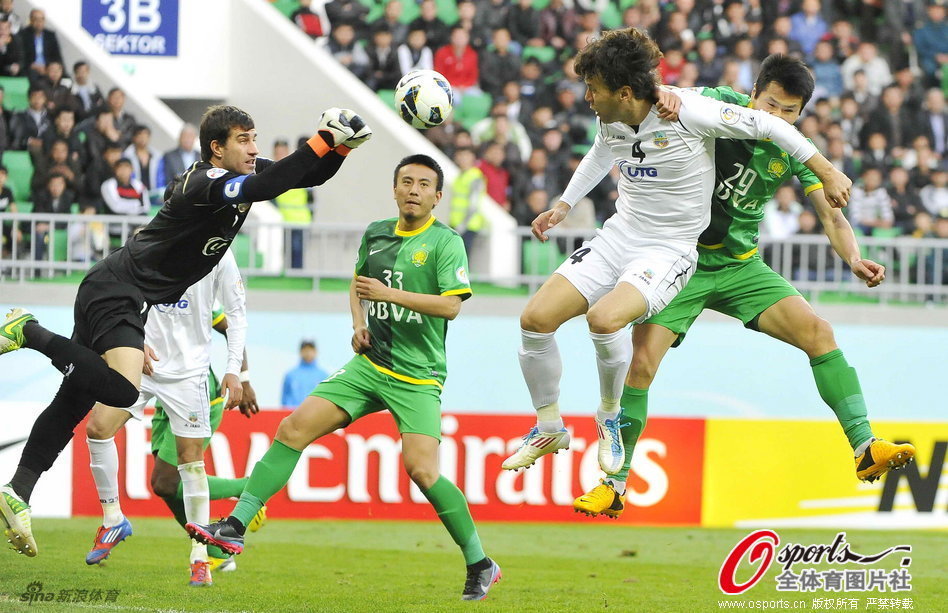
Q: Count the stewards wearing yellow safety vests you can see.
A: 2